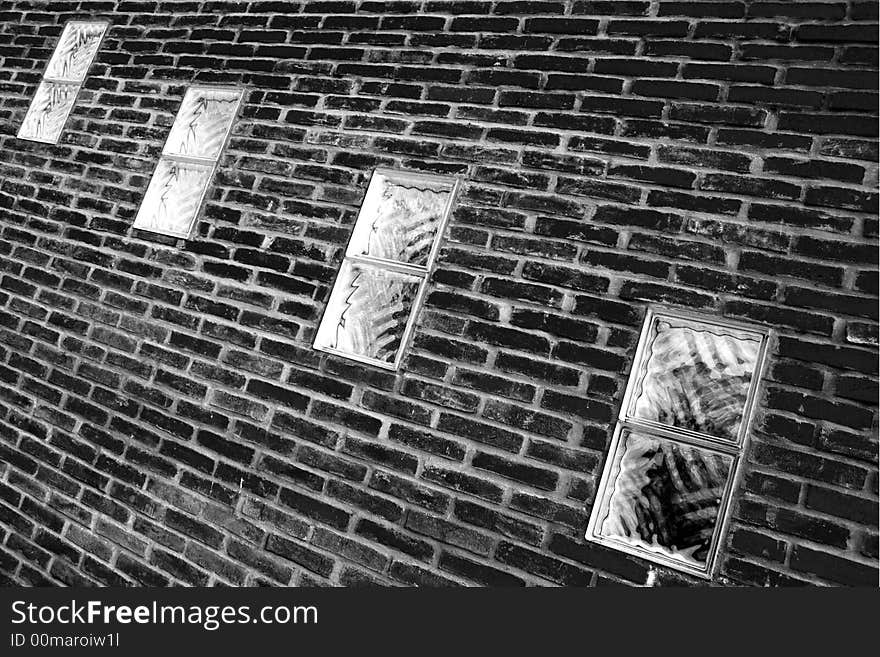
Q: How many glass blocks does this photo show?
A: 8